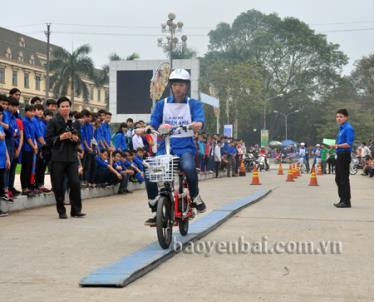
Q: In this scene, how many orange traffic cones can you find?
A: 8